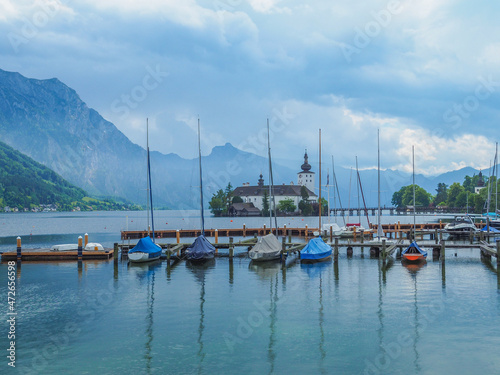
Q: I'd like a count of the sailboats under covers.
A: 5